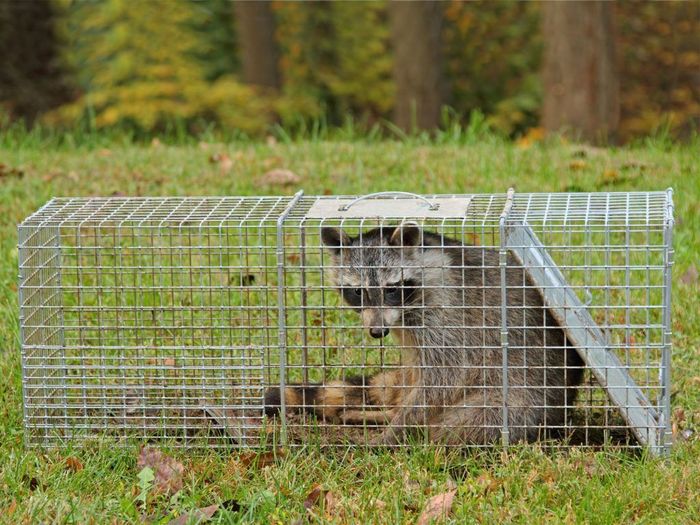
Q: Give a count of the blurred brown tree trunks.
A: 3